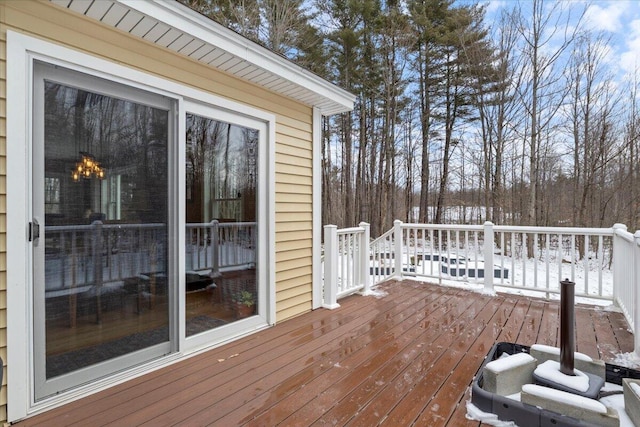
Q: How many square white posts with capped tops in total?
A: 6